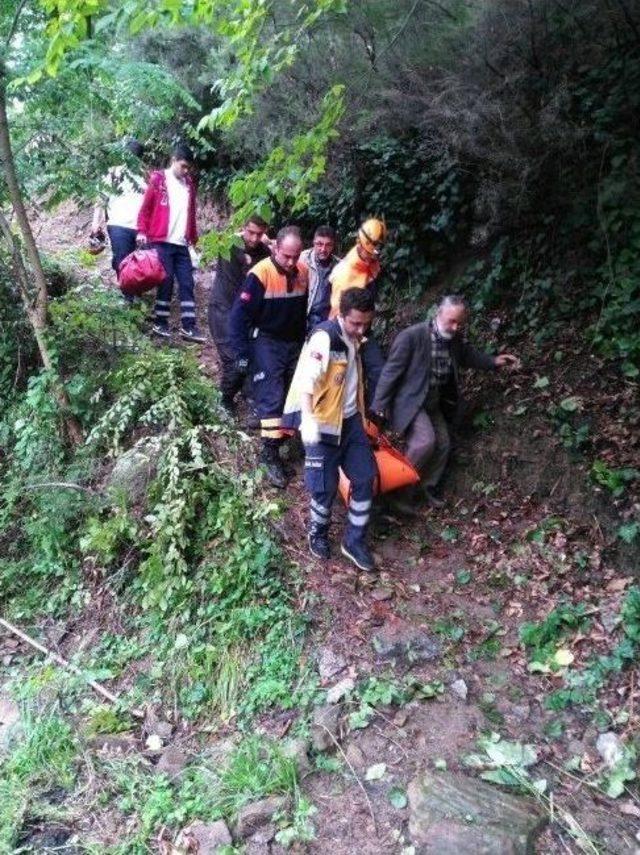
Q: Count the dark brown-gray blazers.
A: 1